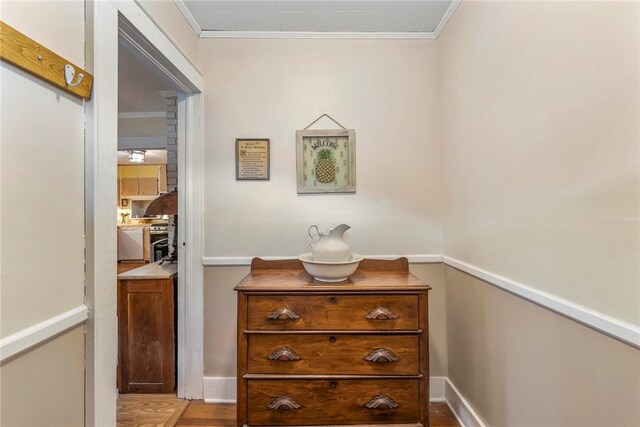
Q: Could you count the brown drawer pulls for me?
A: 6